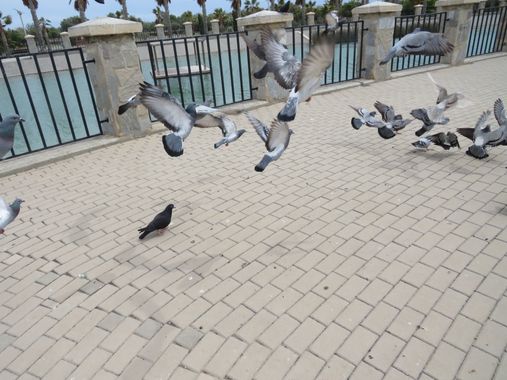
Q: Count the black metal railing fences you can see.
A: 5